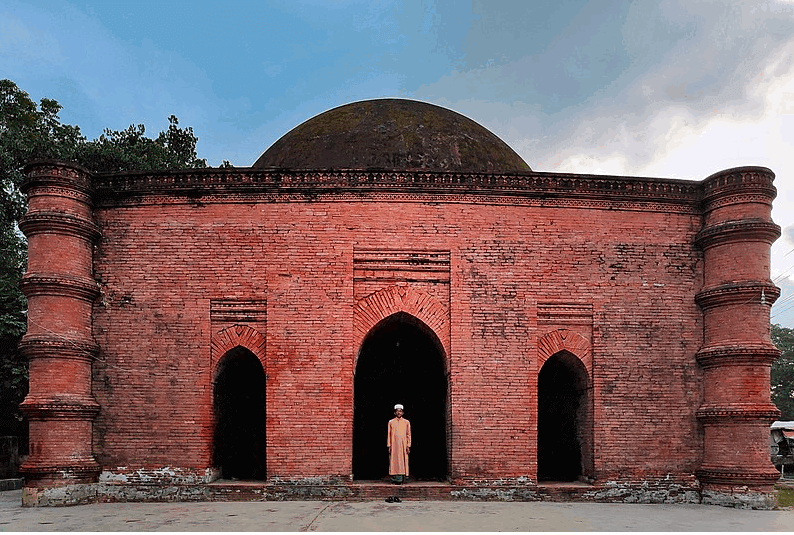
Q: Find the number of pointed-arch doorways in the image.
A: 3